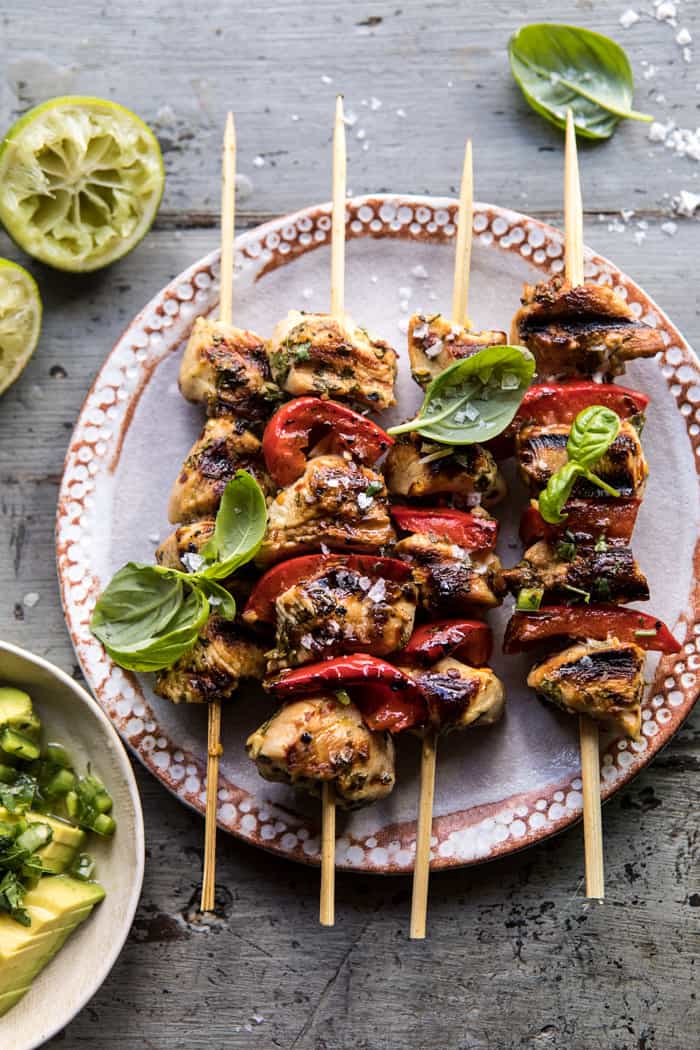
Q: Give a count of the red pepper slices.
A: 8